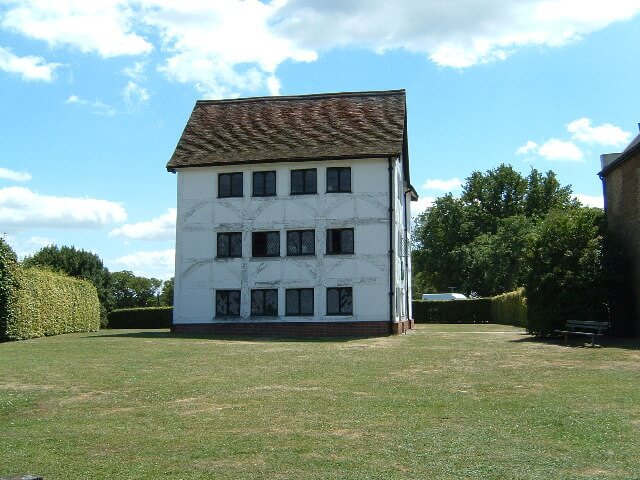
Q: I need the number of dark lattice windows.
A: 12